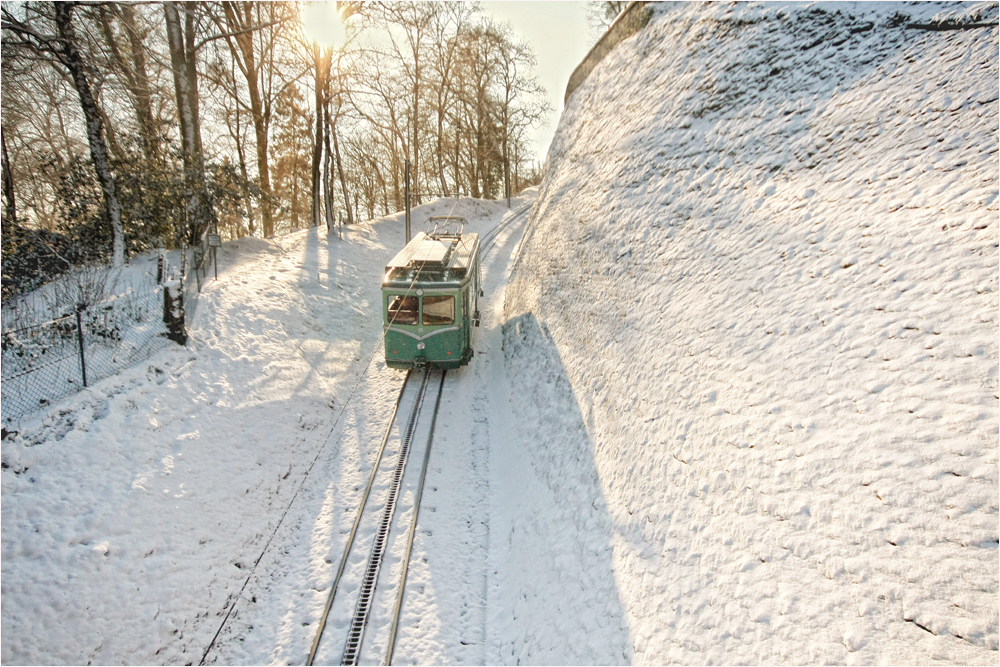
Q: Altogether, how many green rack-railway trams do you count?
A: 1